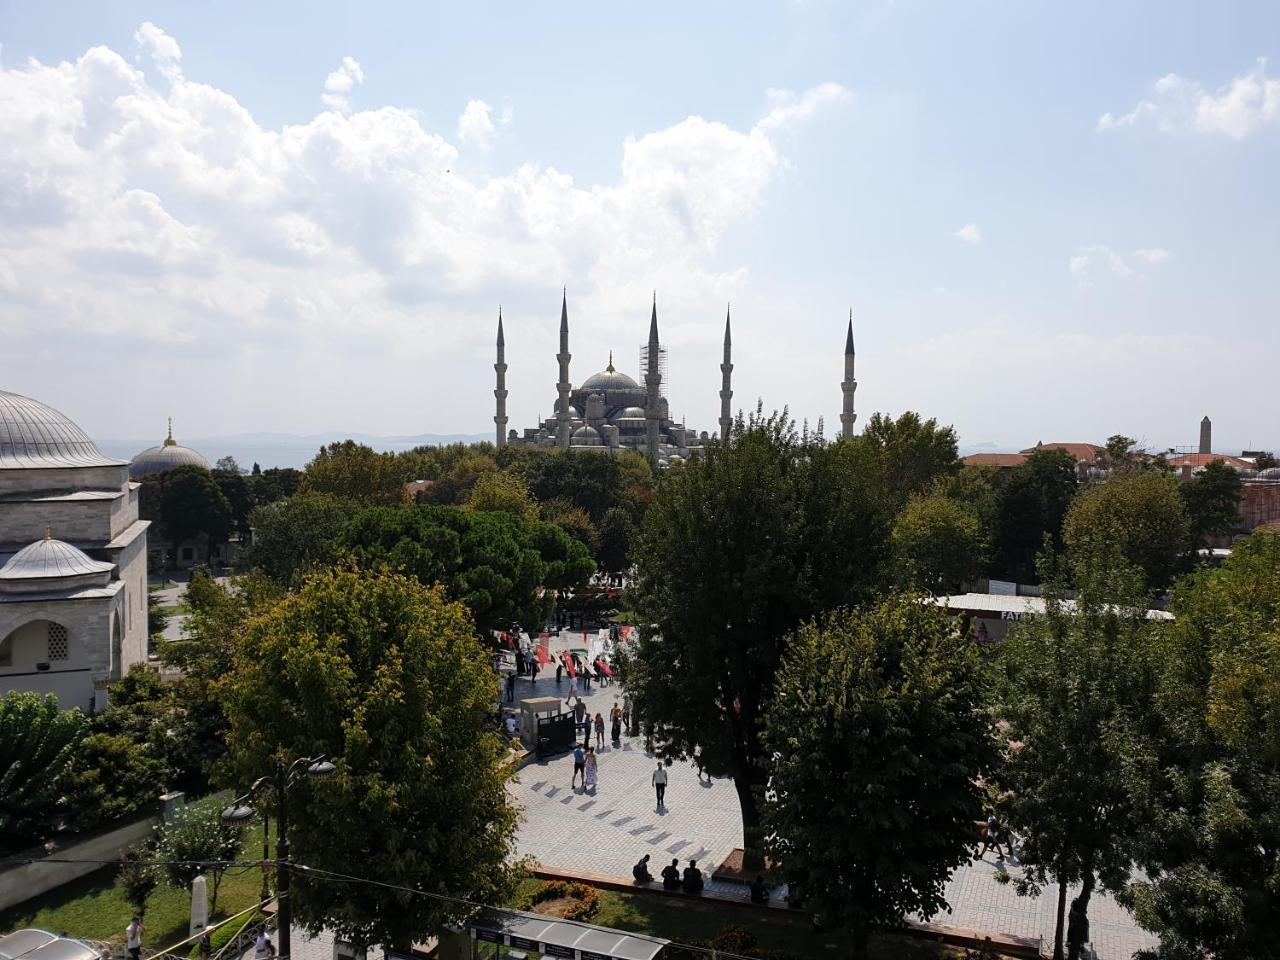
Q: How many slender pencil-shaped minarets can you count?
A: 5